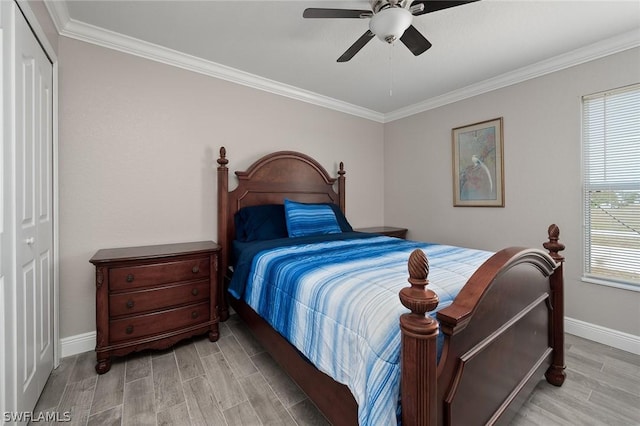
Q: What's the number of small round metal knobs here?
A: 6